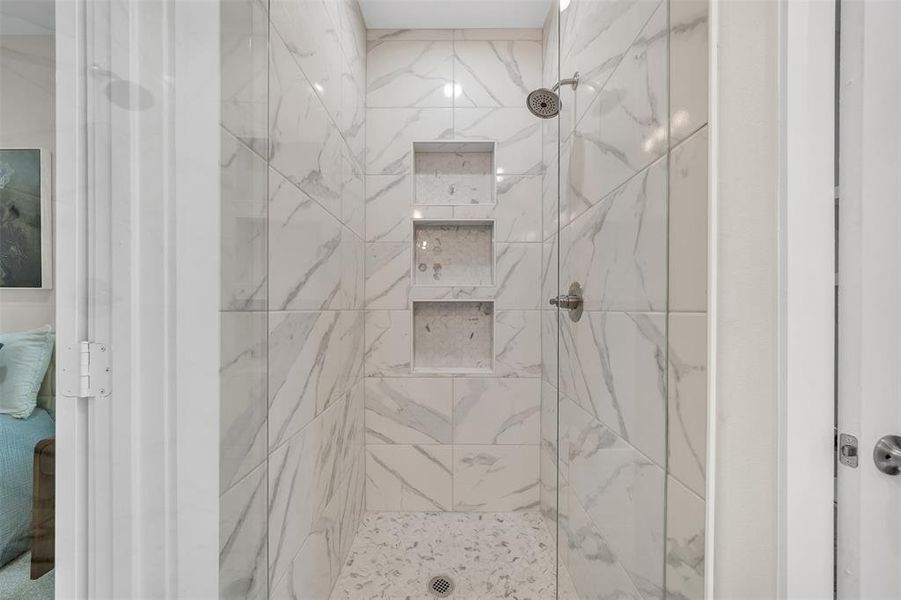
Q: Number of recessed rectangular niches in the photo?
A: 3